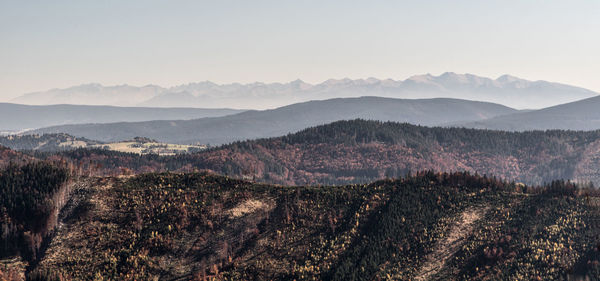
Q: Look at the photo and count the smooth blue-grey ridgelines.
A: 3